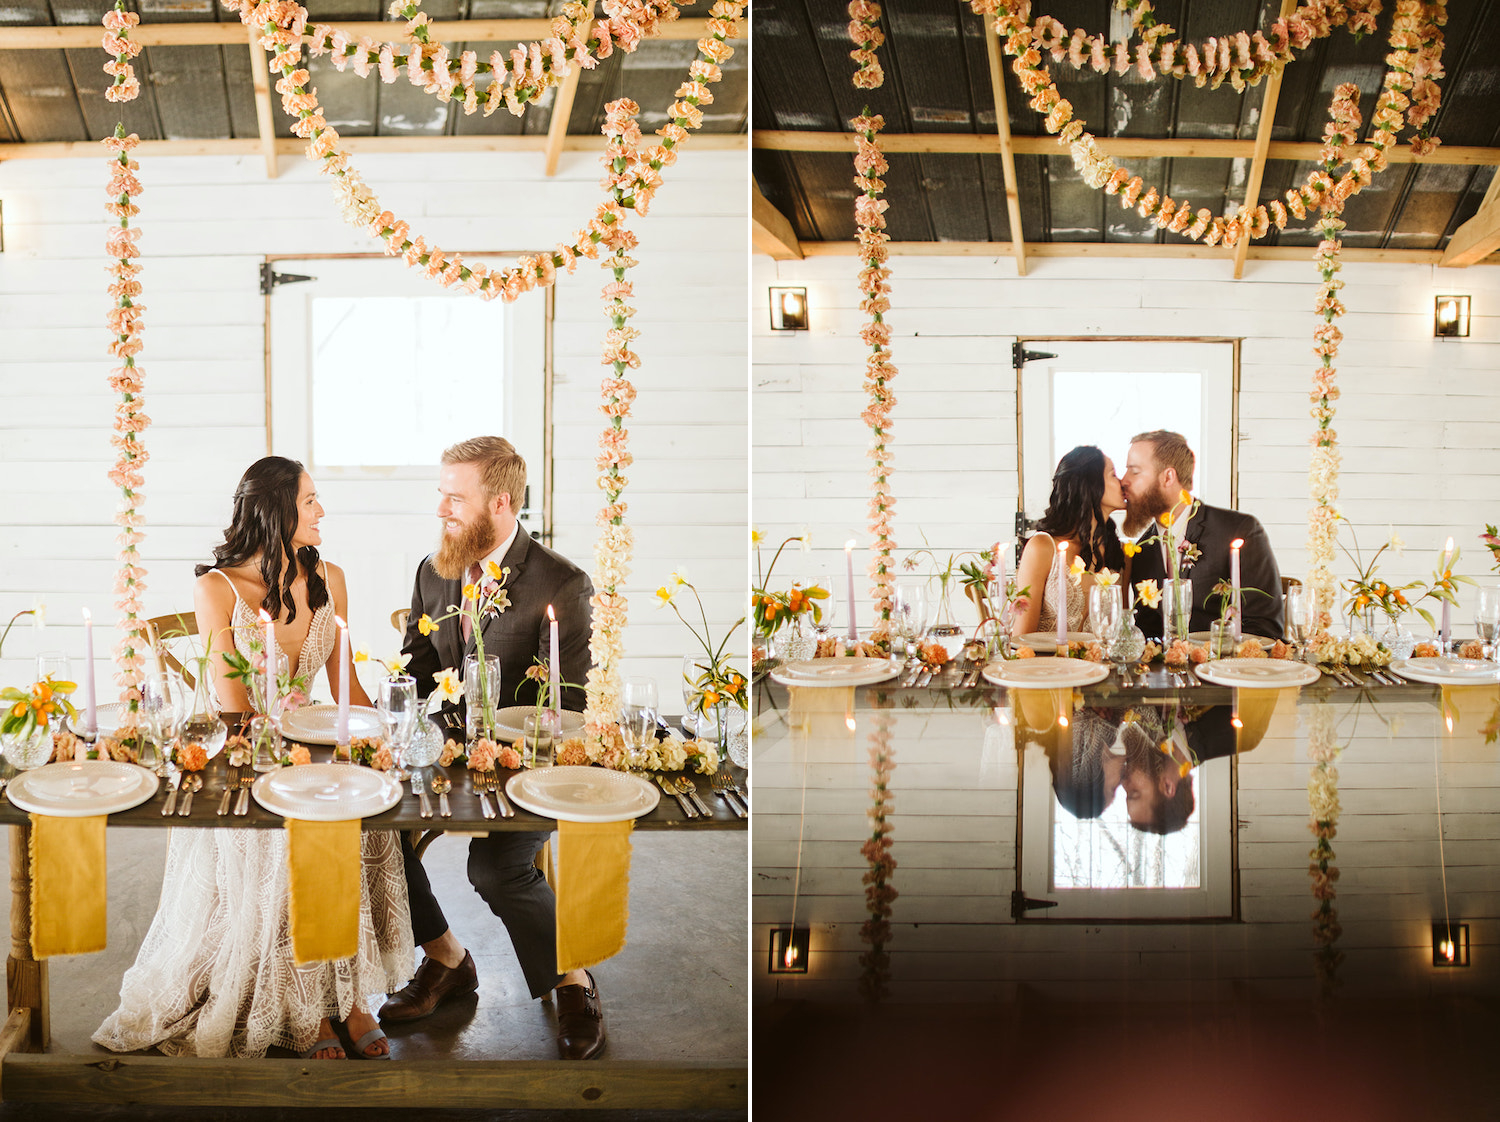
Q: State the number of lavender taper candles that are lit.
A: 9